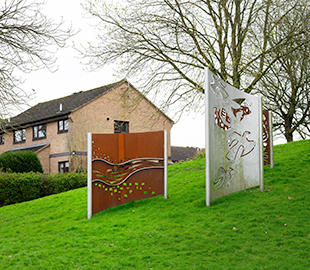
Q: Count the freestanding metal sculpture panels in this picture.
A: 3